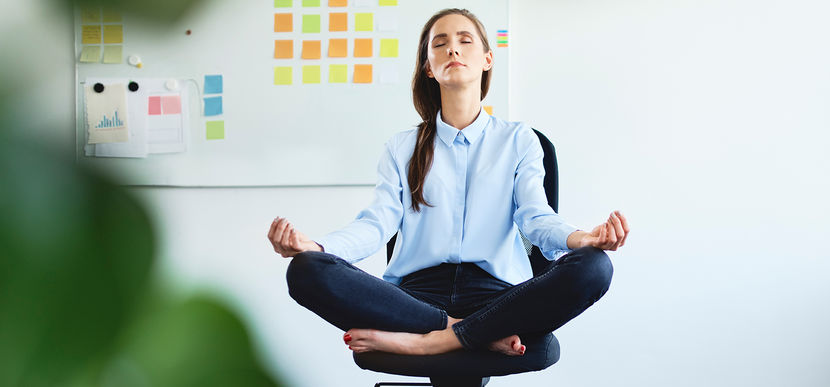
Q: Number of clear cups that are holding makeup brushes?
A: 0